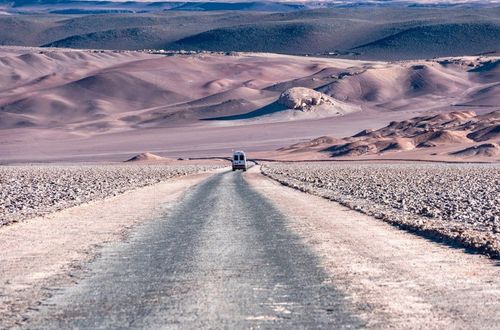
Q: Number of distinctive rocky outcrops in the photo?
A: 1